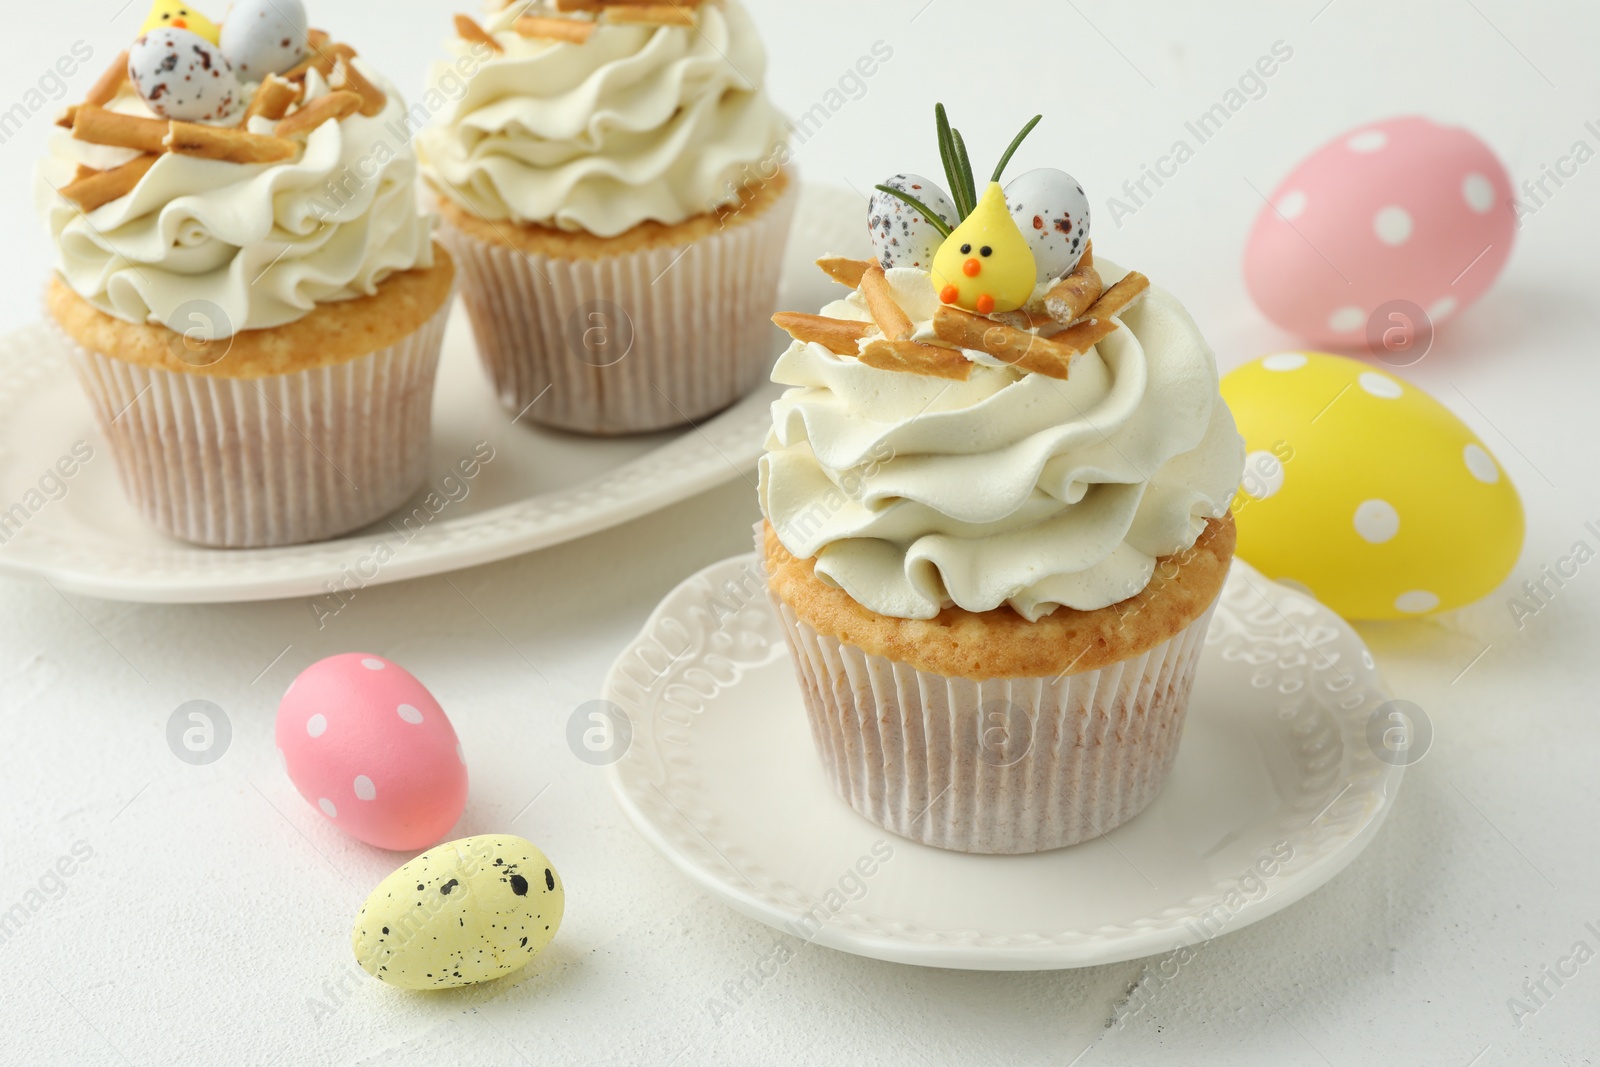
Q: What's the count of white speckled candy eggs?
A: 4